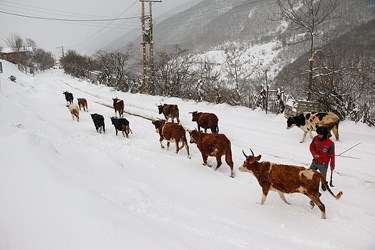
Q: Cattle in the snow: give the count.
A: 12